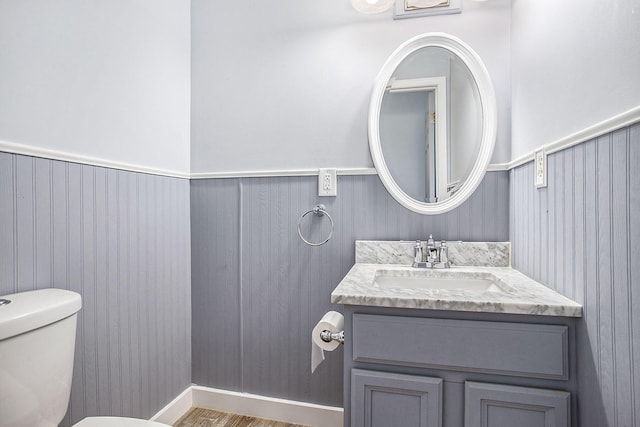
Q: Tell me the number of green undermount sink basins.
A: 0